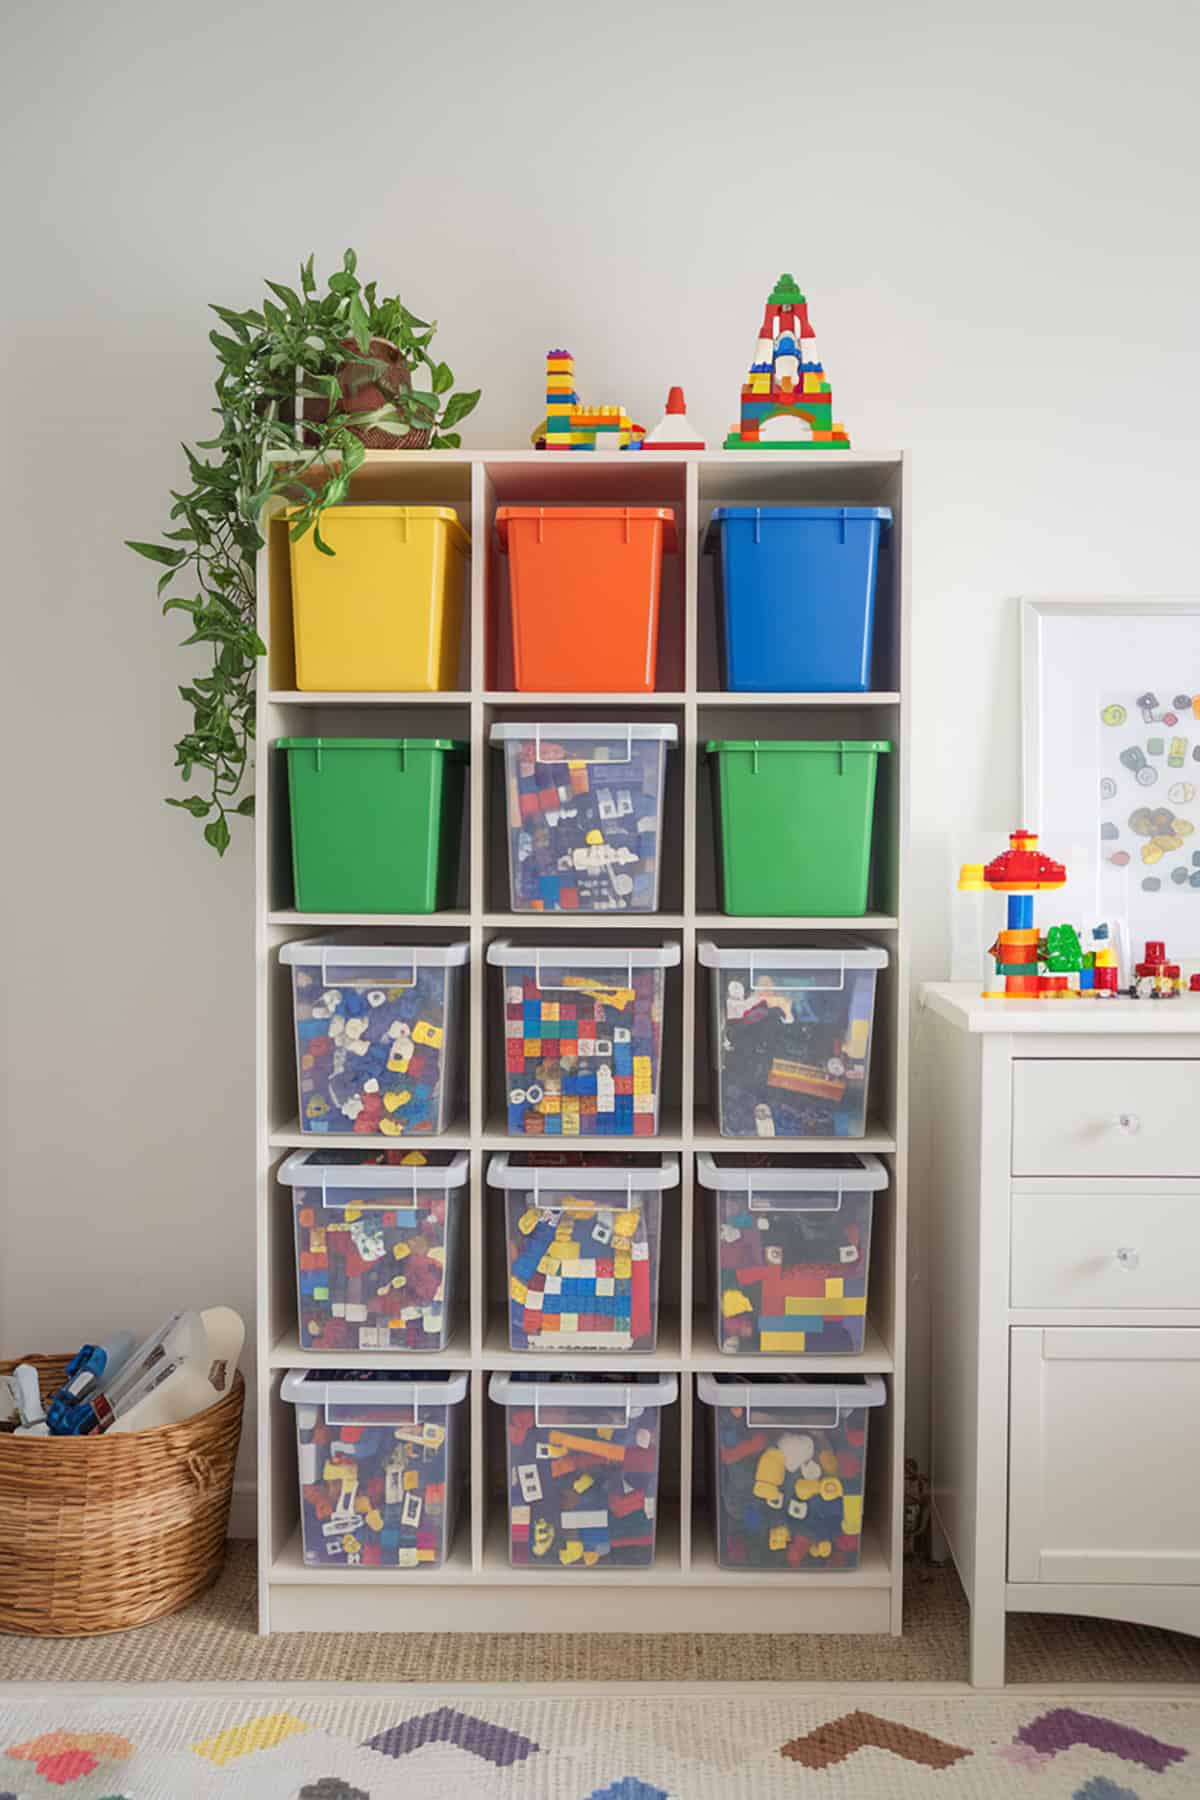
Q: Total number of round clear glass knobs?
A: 2